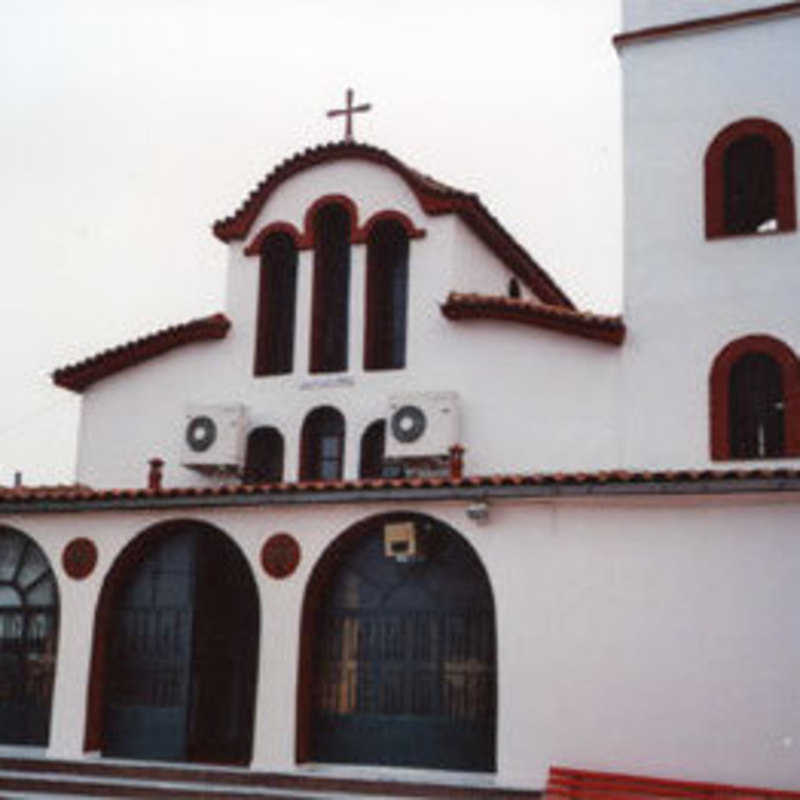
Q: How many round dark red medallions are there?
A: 2